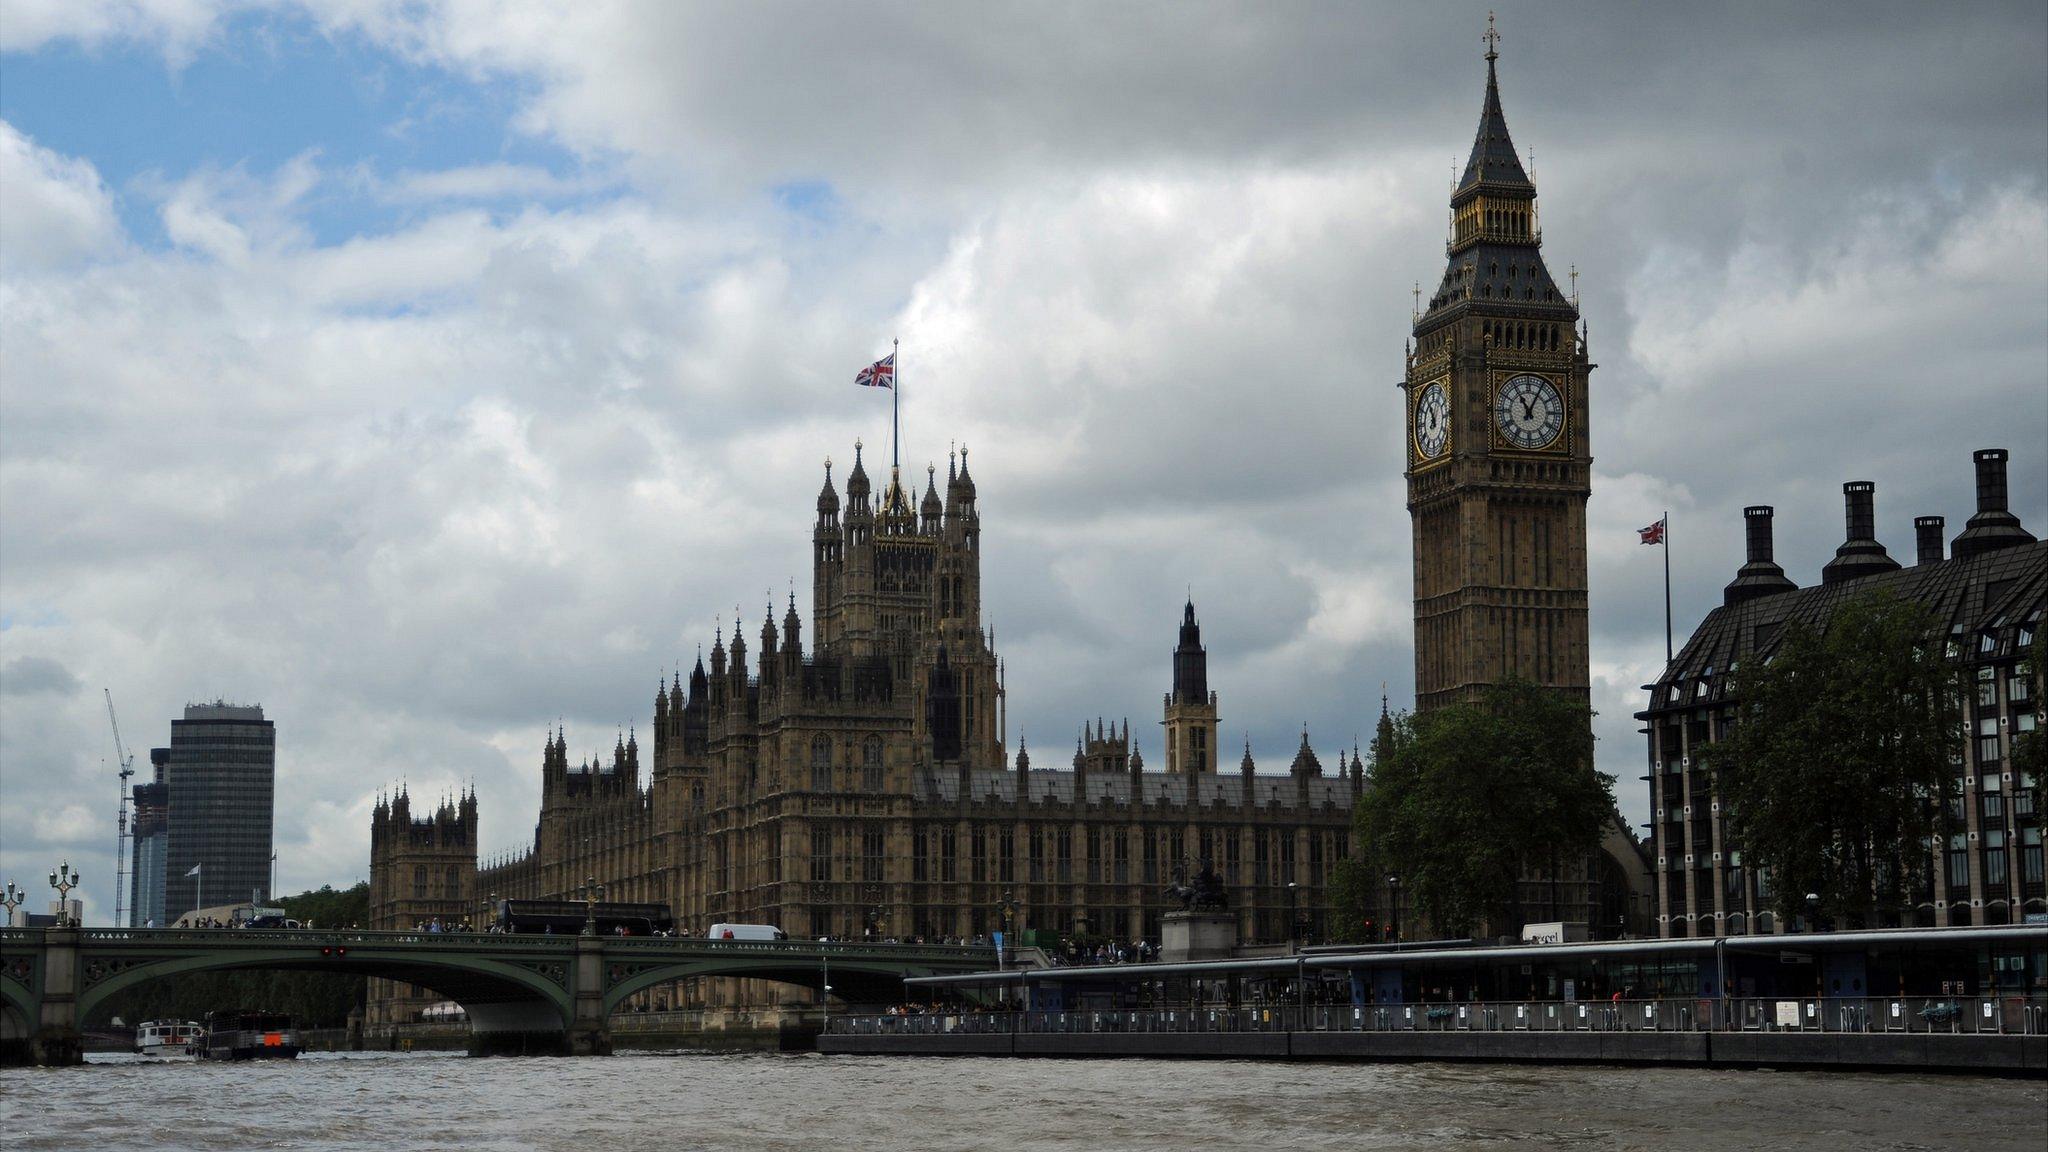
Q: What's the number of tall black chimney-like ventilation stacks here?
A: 4